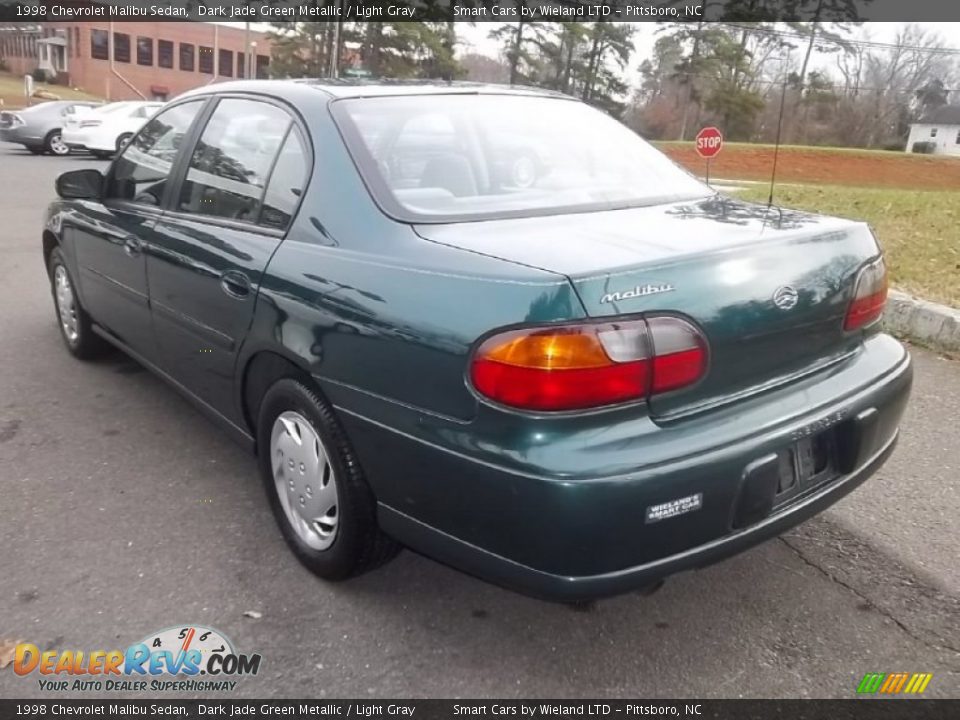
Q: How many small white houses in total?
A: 1